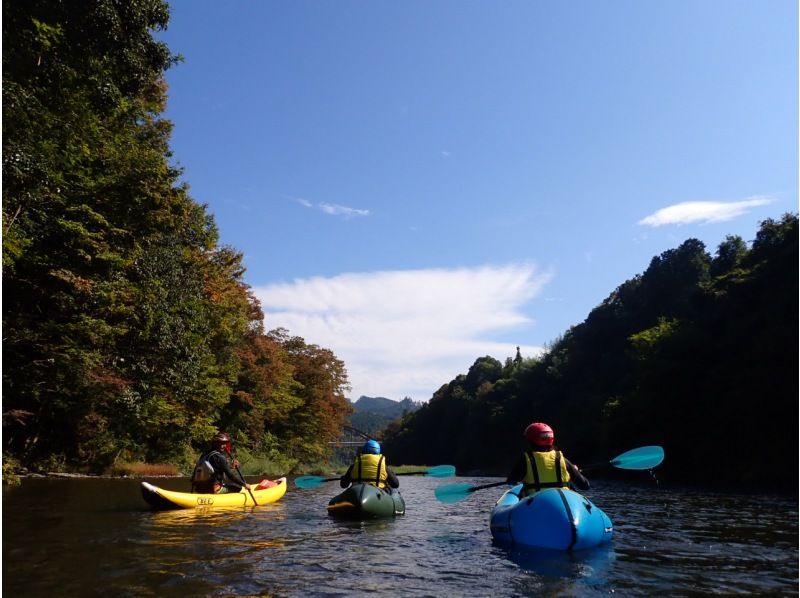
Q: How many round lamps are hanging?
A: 0